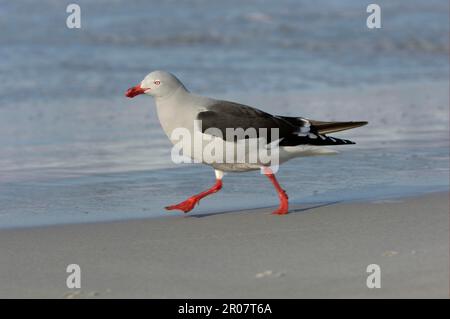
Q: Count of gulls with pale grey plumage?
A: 1